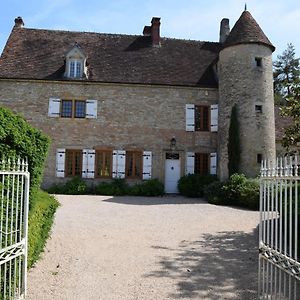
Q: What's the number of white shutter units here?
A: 12